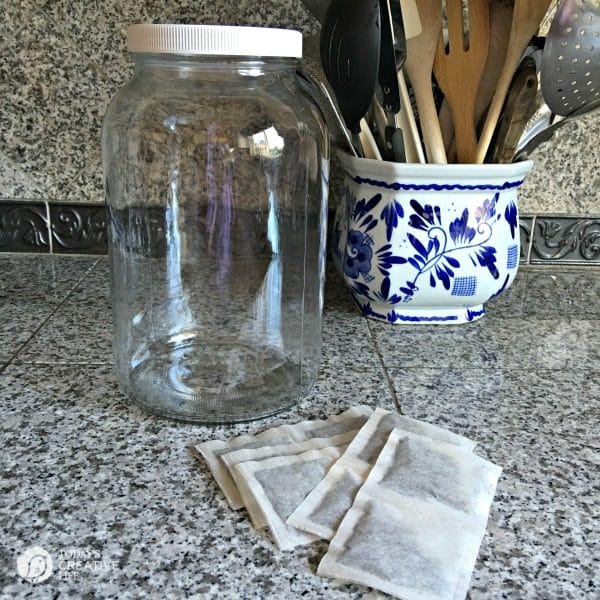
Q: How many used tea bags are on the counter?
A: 0